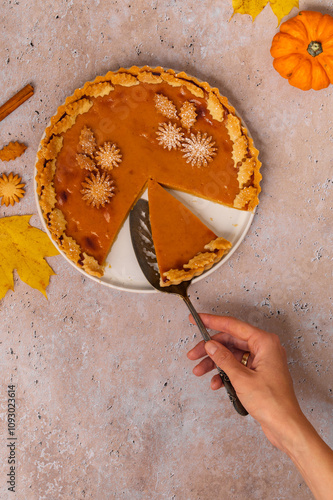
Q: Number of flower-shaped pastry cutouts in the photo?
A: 5